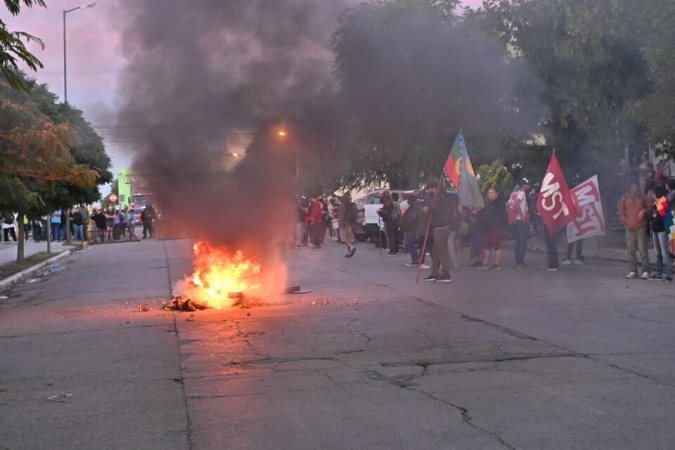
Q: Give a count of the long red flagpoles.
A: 1